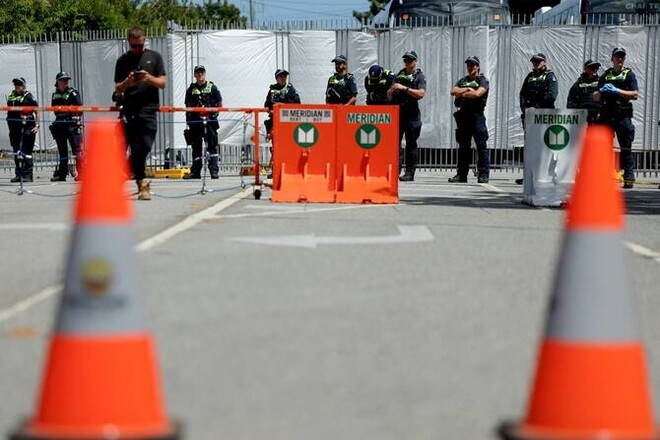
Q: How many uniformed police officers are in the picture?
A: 11